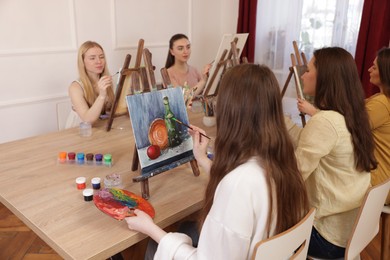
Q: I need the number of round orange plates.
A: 1